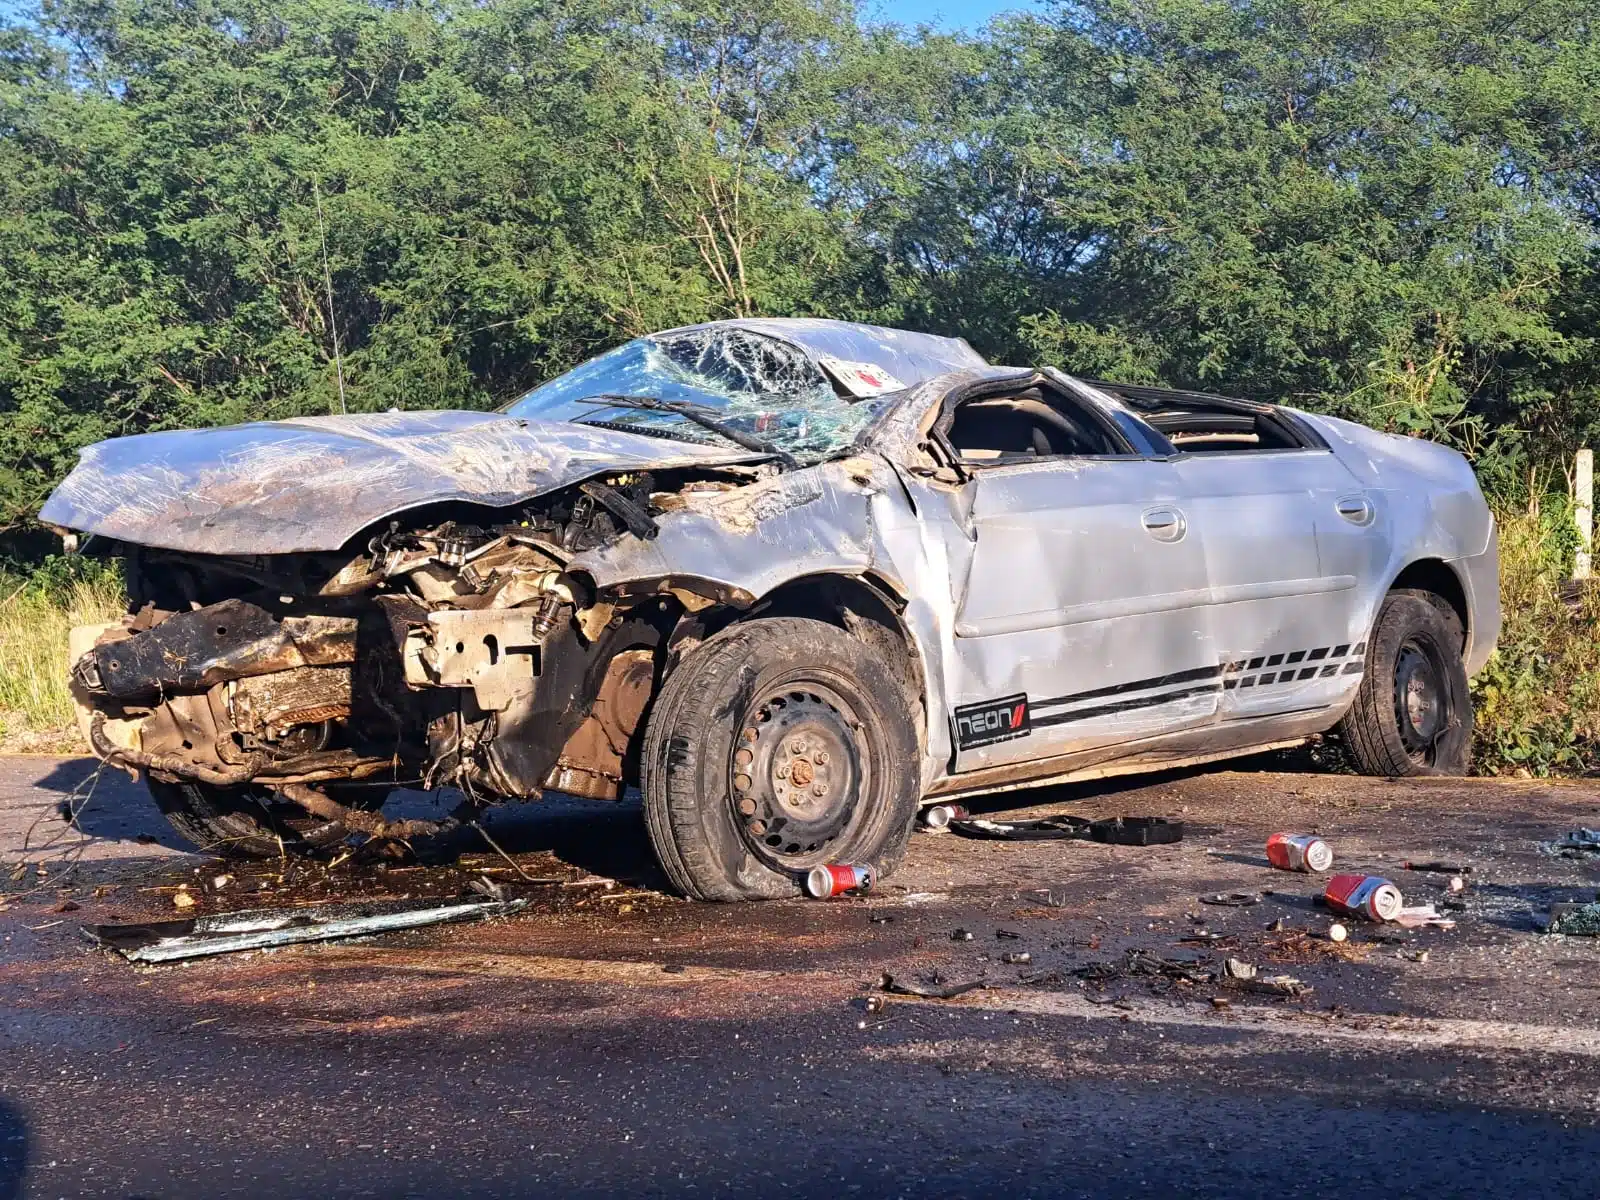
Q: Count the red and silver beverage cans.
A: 4